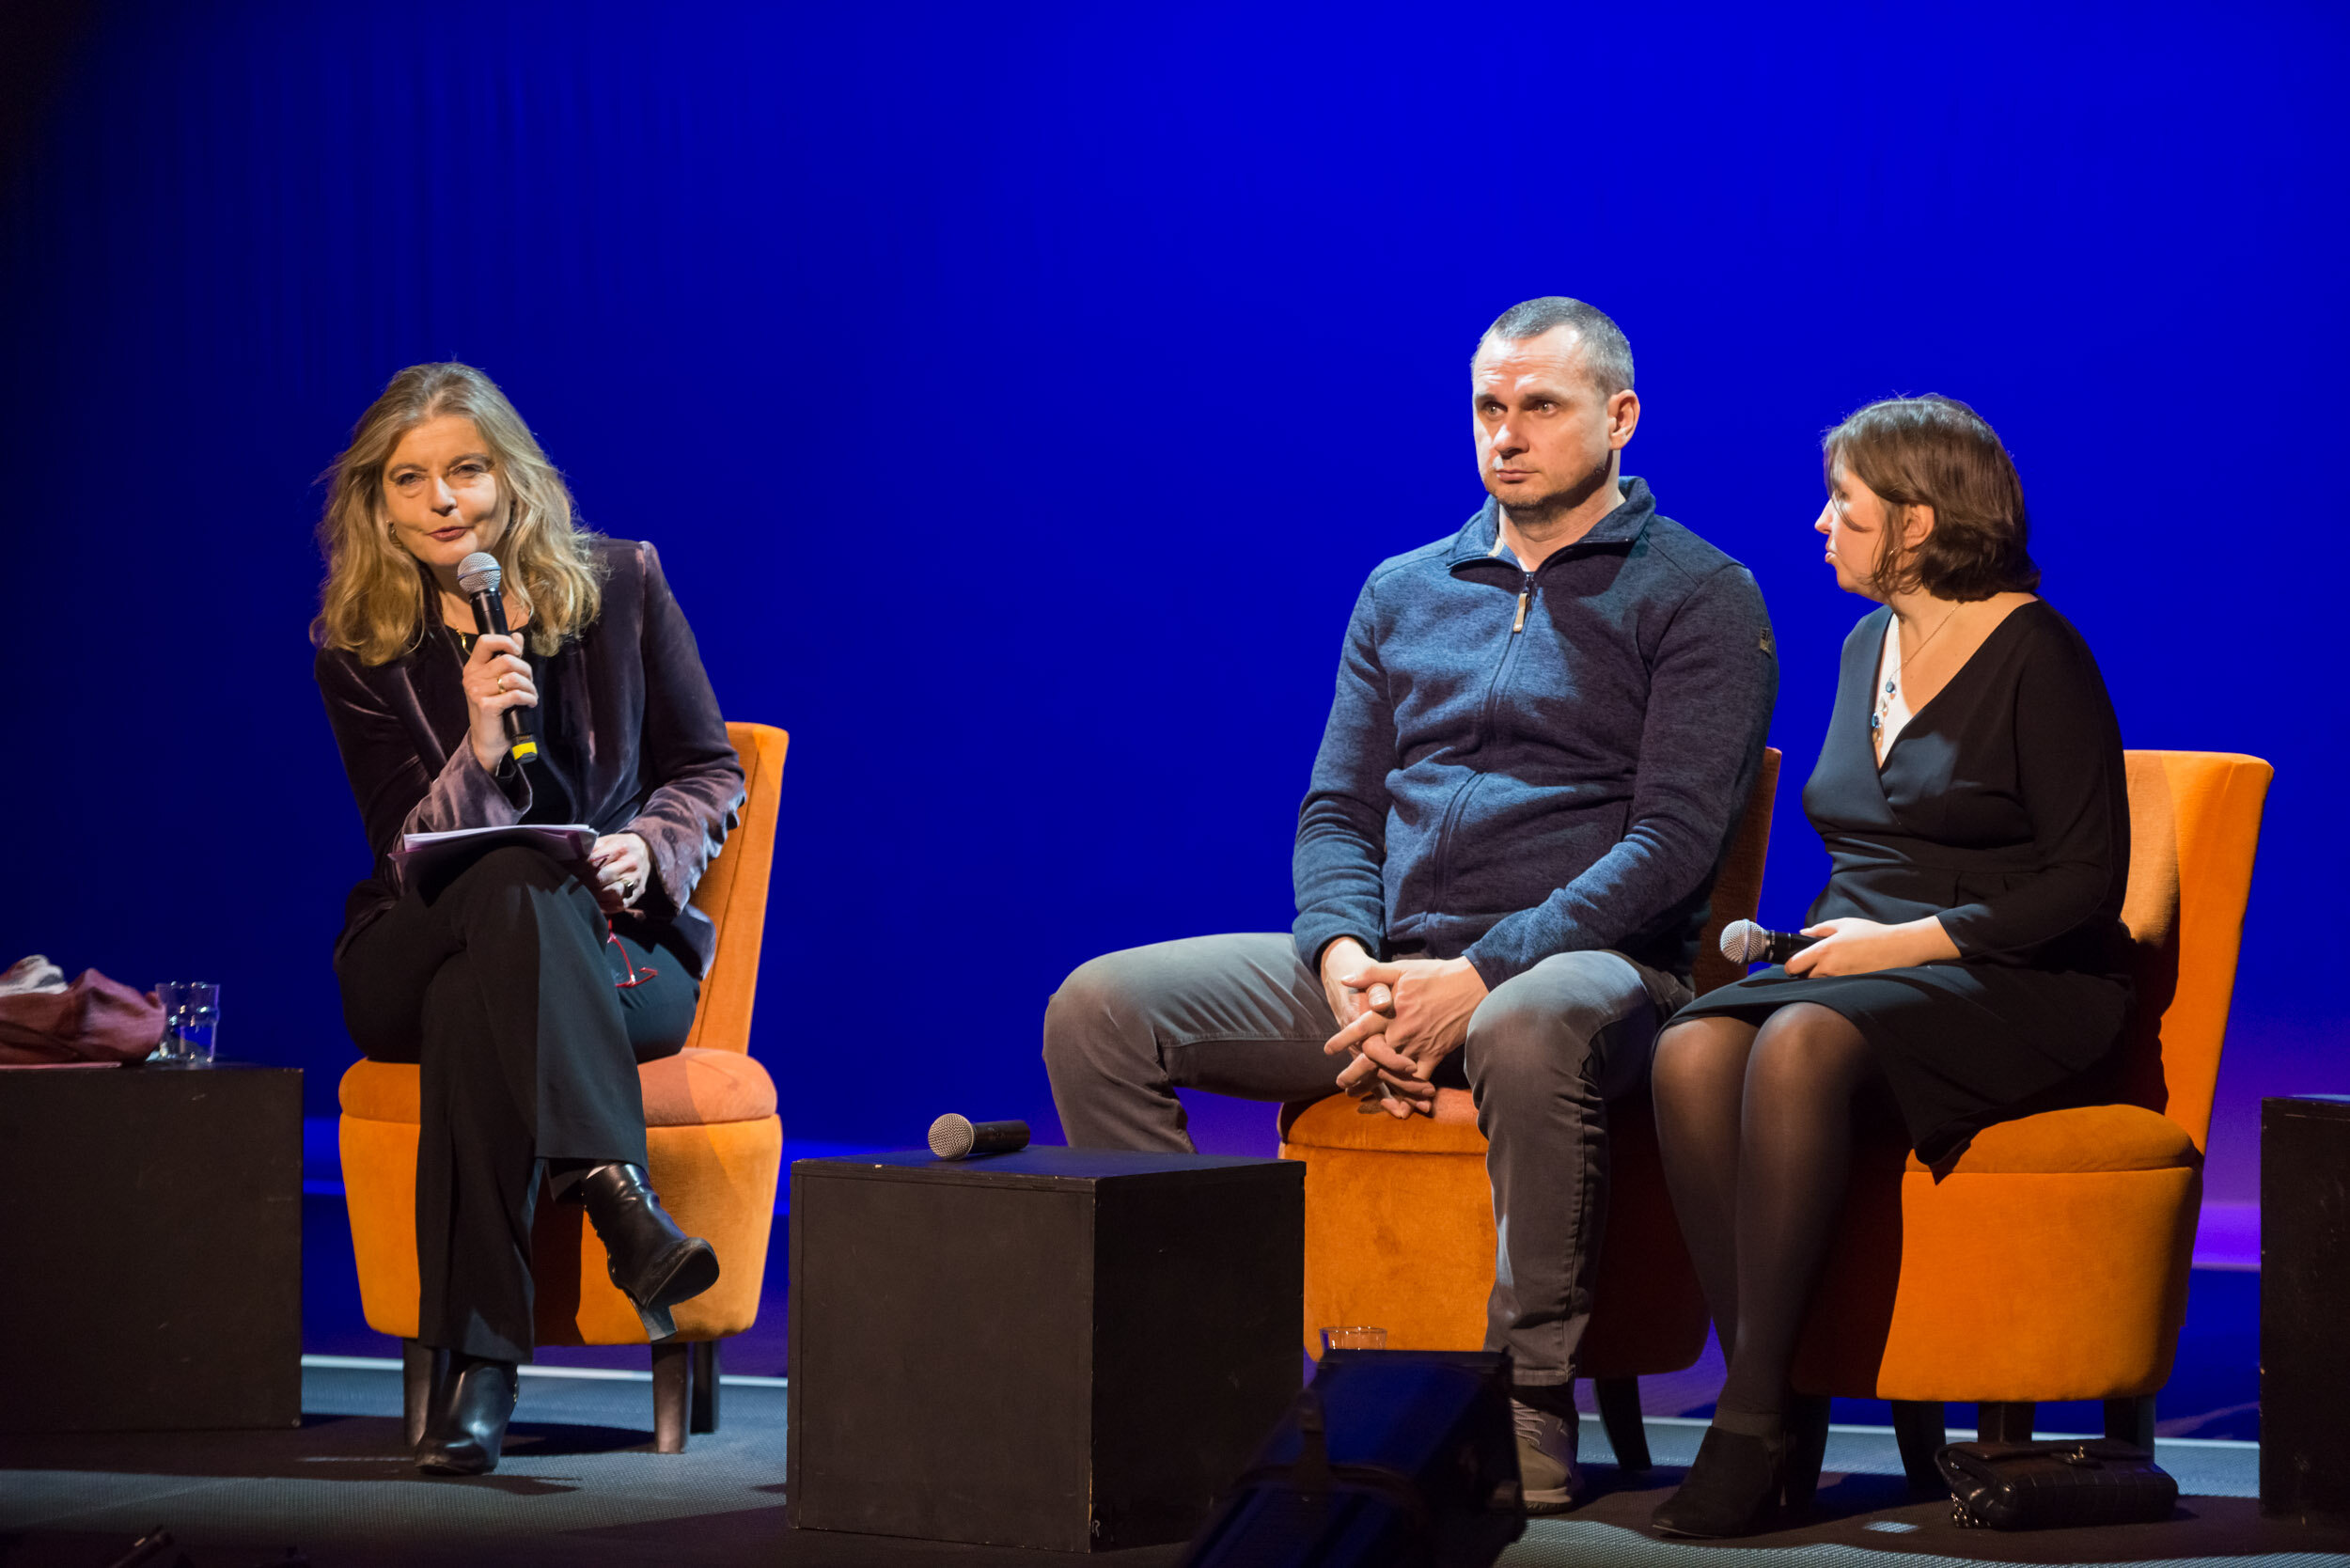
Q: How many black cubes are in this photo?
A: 3